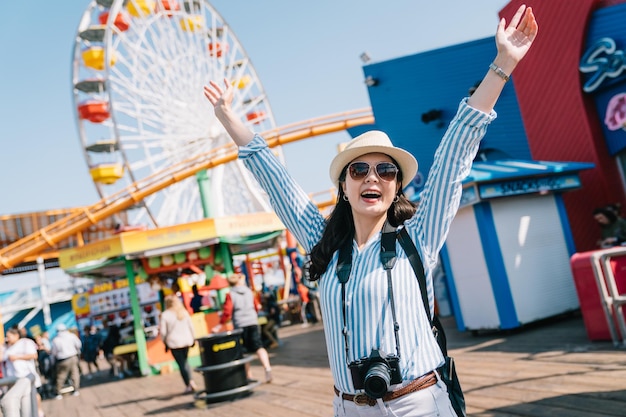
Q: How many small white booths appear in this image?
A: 1